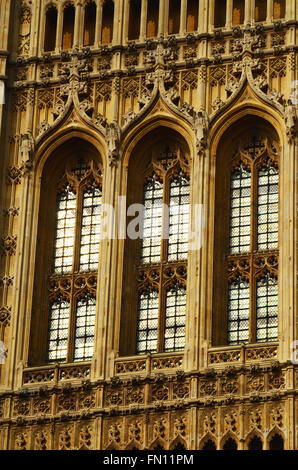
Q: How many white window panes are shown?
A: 12